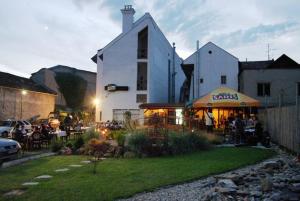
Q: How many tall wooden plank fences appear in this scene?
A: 1